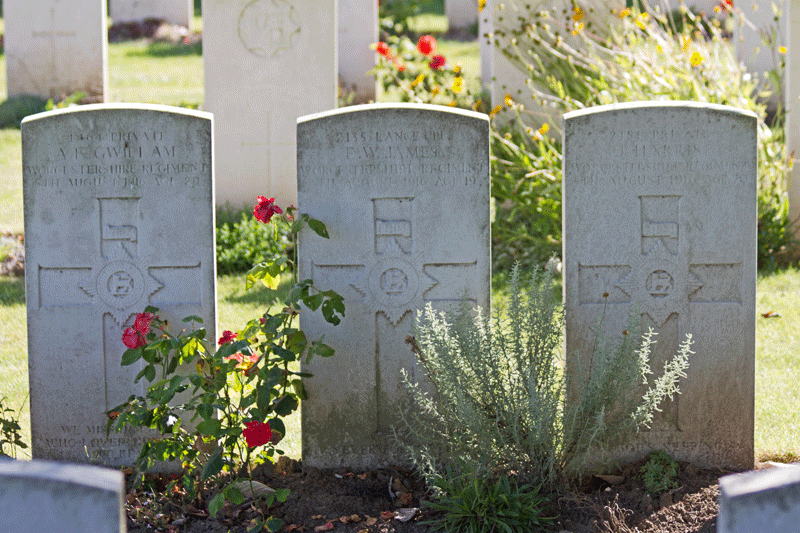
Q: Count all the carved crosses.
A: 5